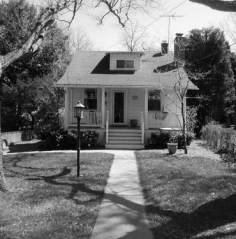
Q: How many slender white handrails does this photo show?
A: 2